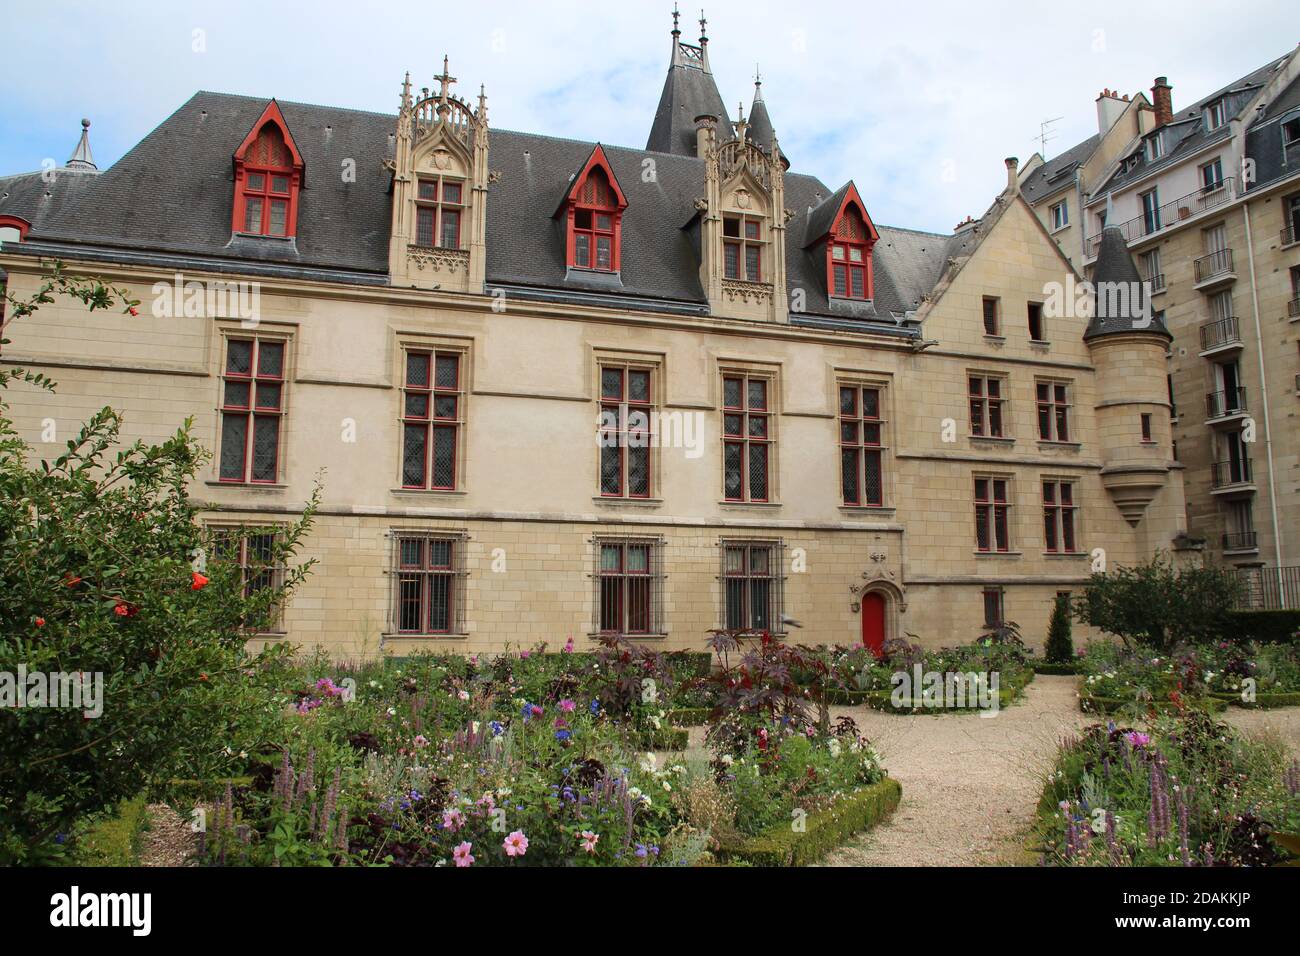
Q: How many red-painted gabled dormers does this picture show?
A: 3